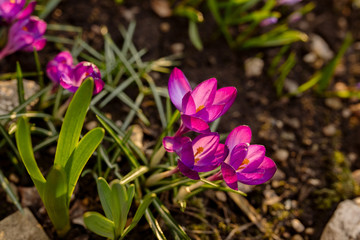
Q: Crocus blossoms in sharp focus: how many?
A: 3